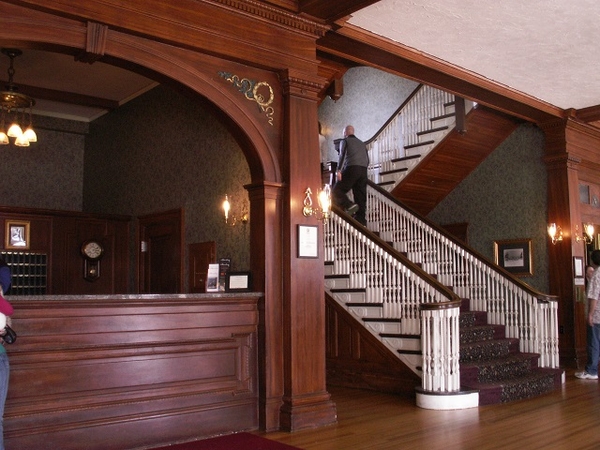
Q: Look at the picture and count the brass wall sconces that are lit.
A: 4